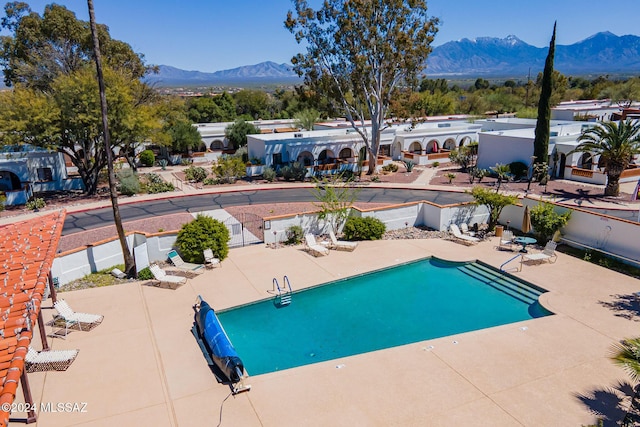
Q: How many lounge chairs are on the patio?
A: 8